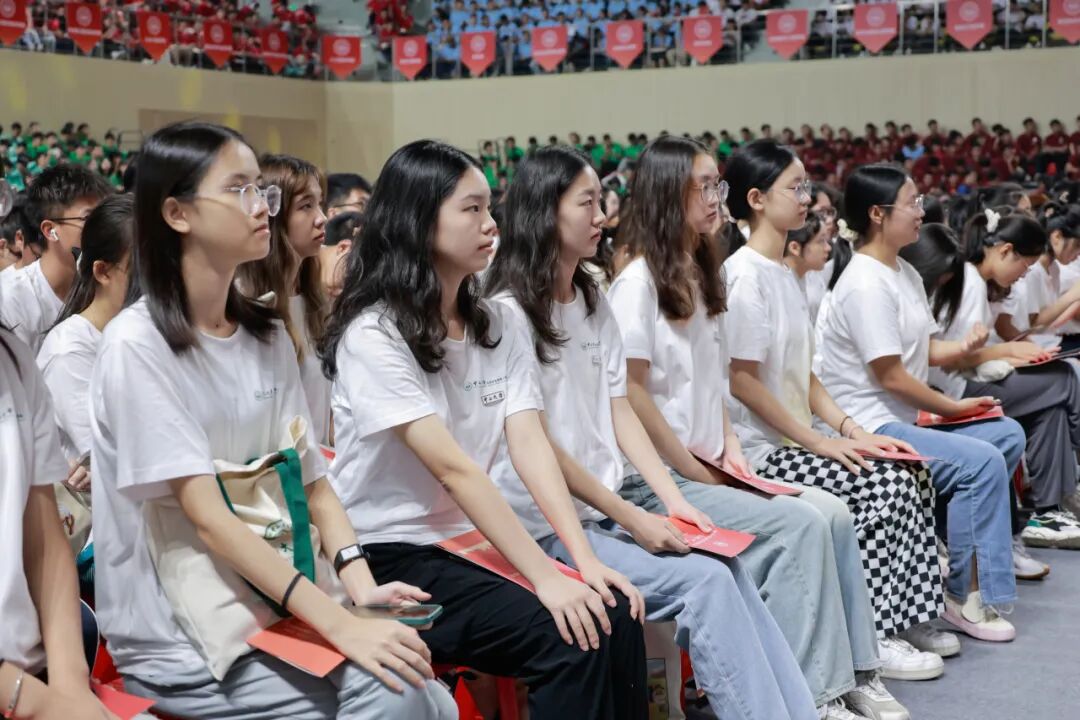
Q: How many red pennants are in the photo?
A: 15